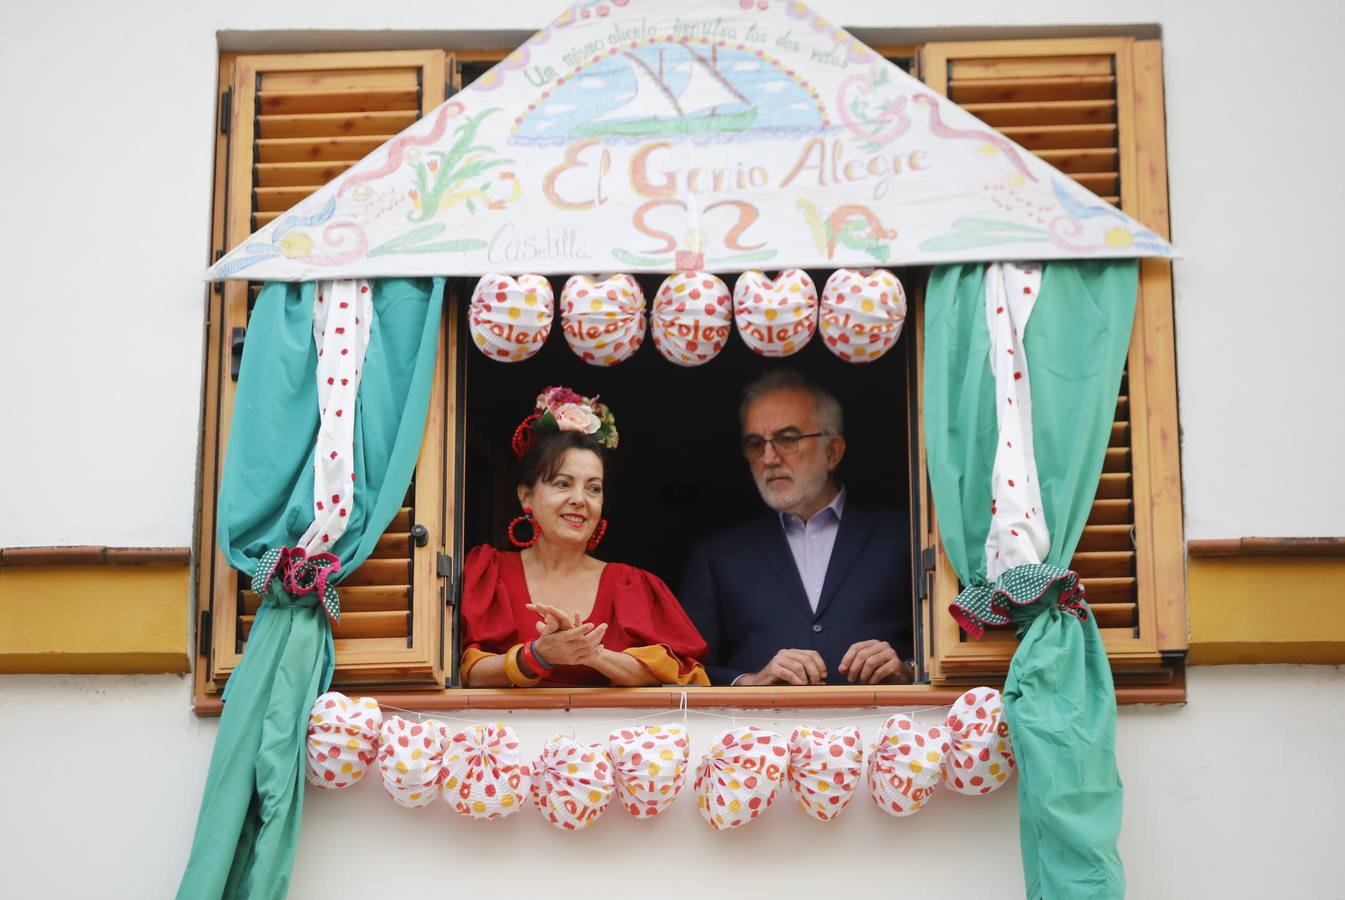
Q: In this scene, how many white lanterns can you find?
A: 14